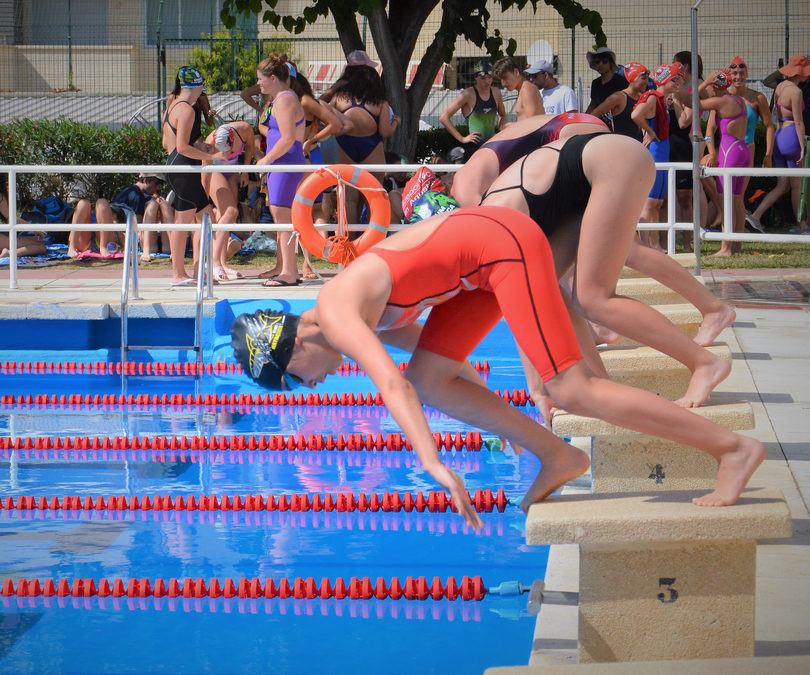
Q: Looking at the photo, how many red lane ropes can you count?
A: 5